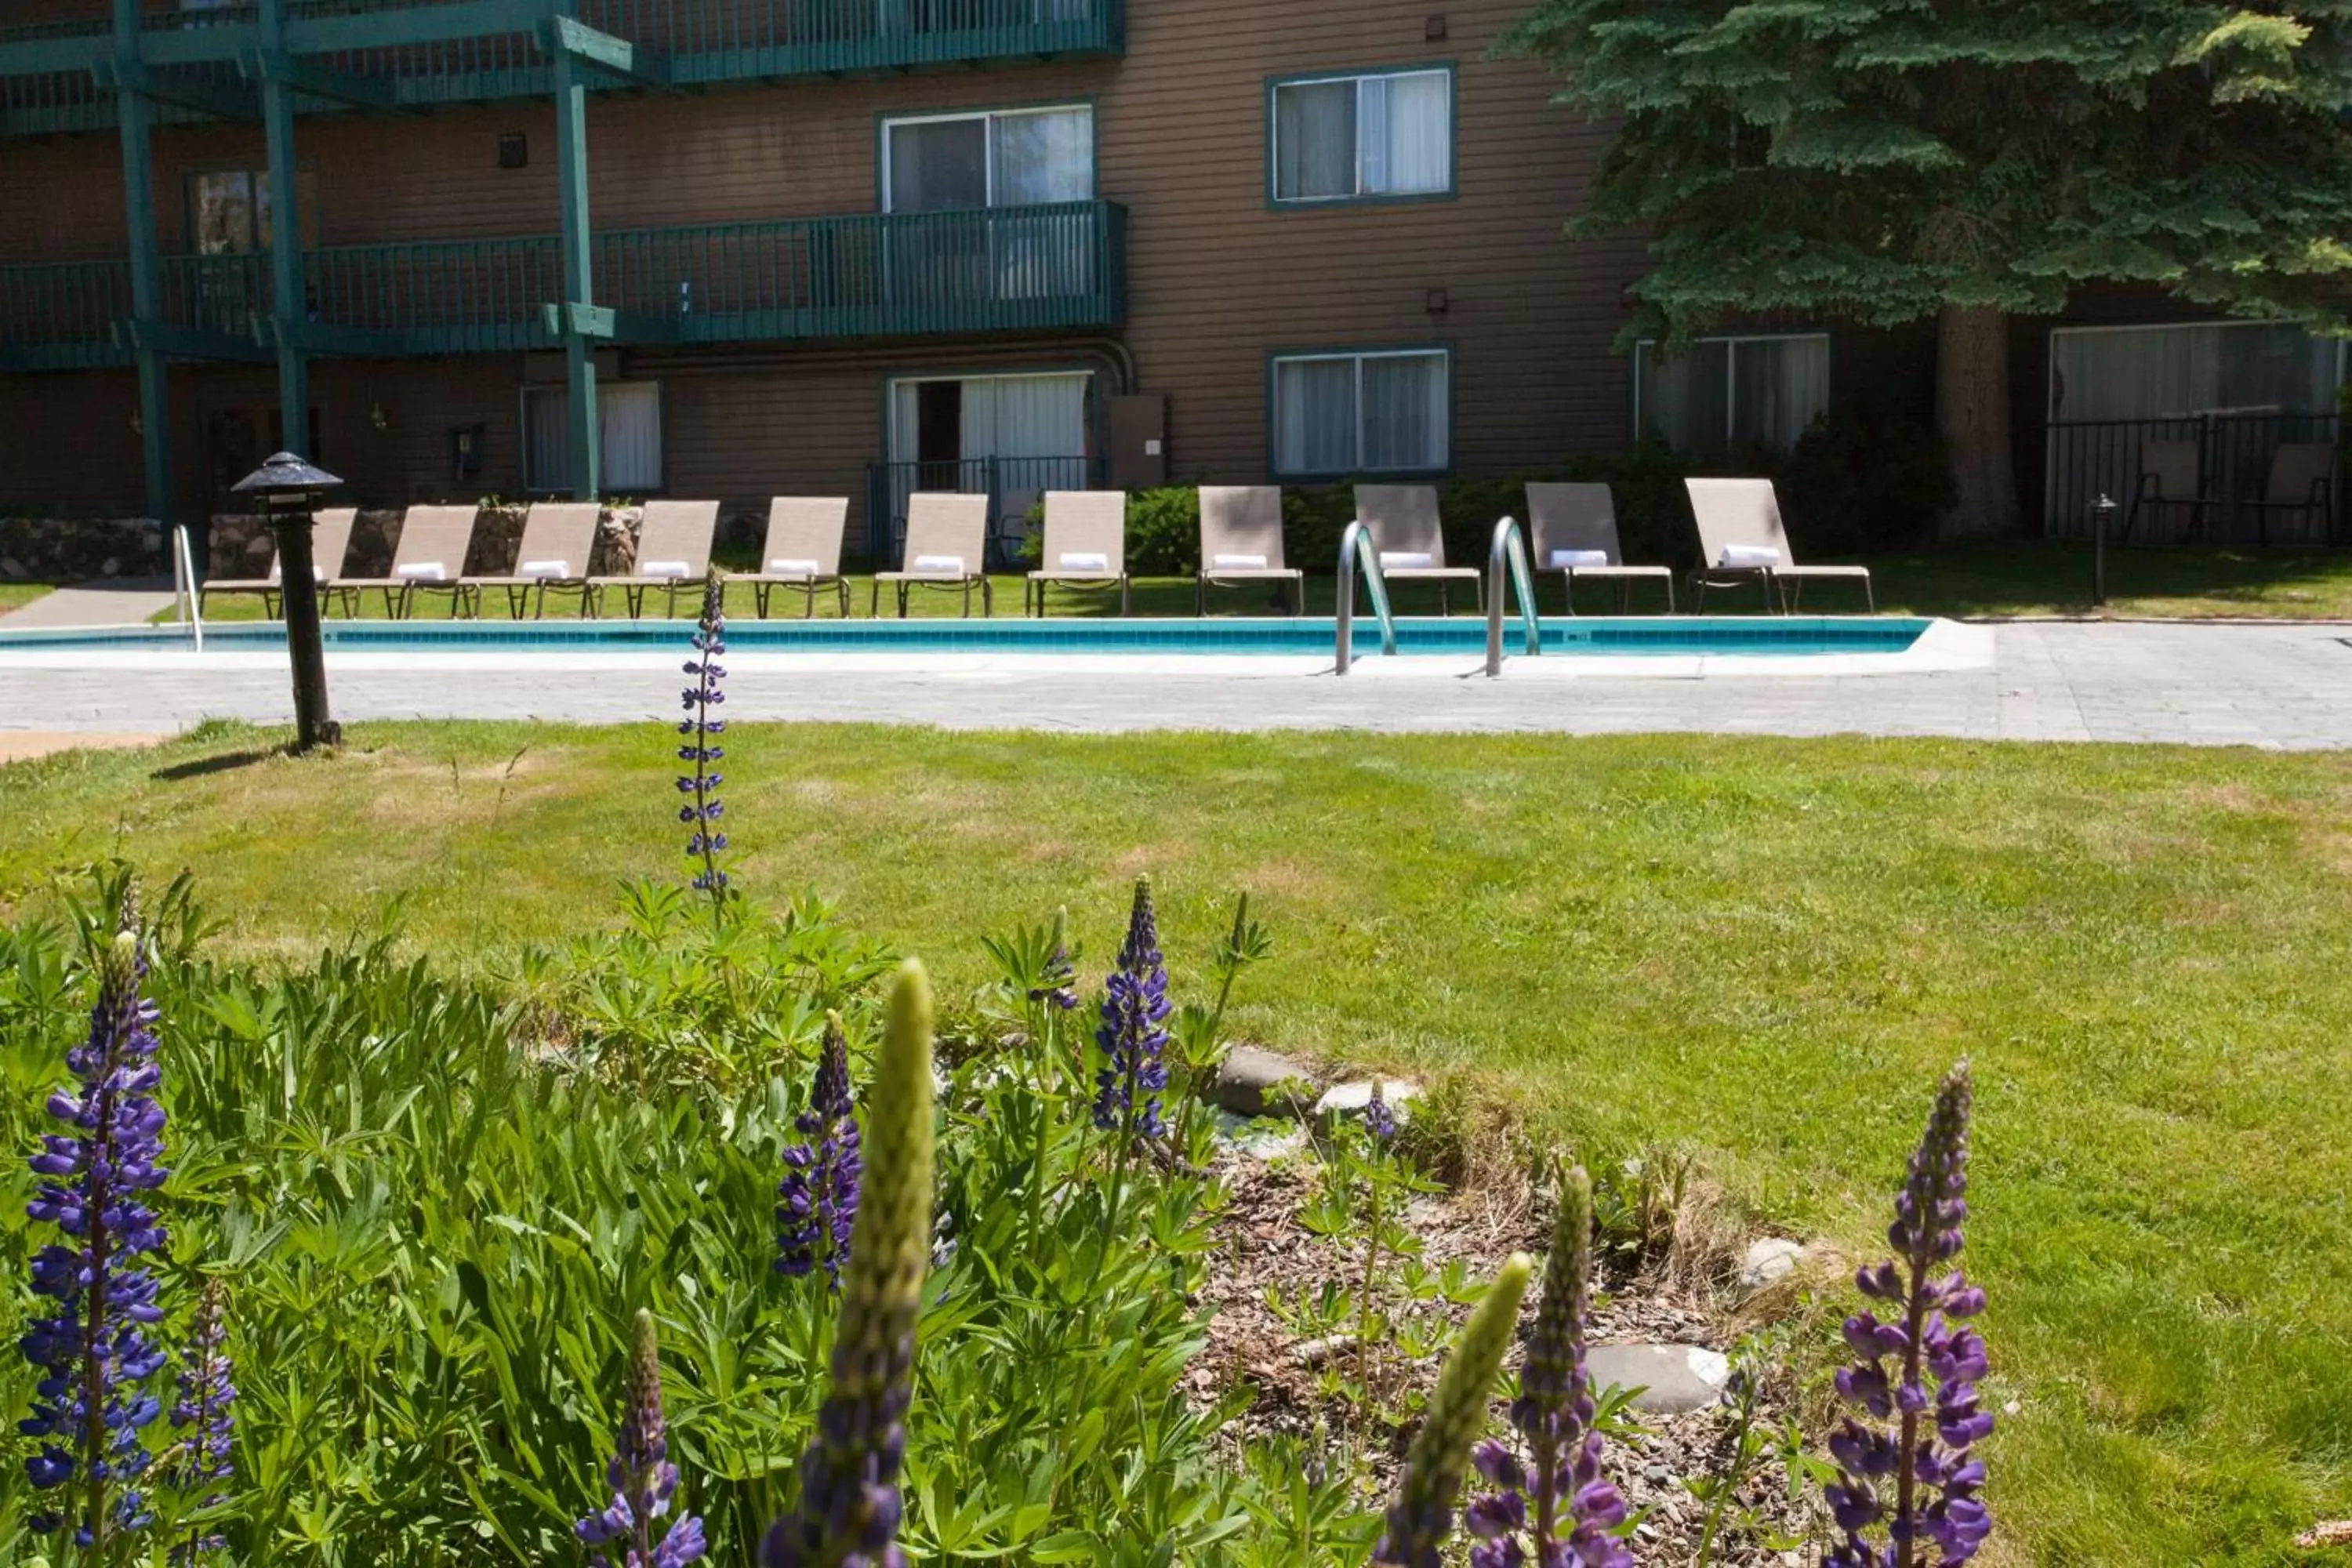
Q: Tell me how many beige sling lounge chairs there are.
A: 11